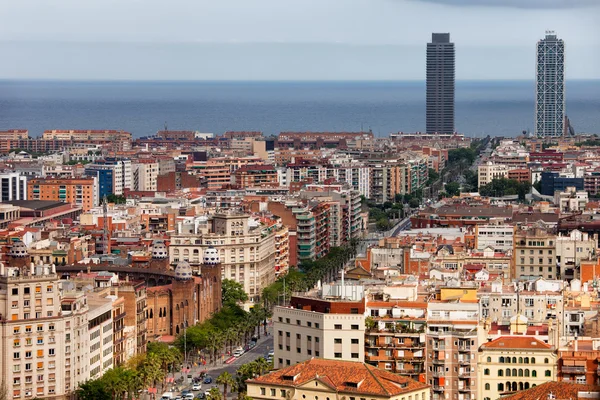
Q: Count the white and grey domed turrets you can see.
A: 4